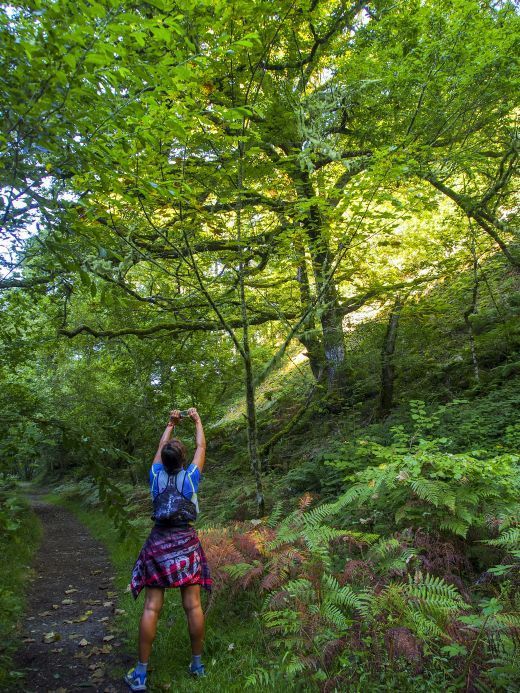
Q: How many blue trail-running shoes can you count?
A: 2